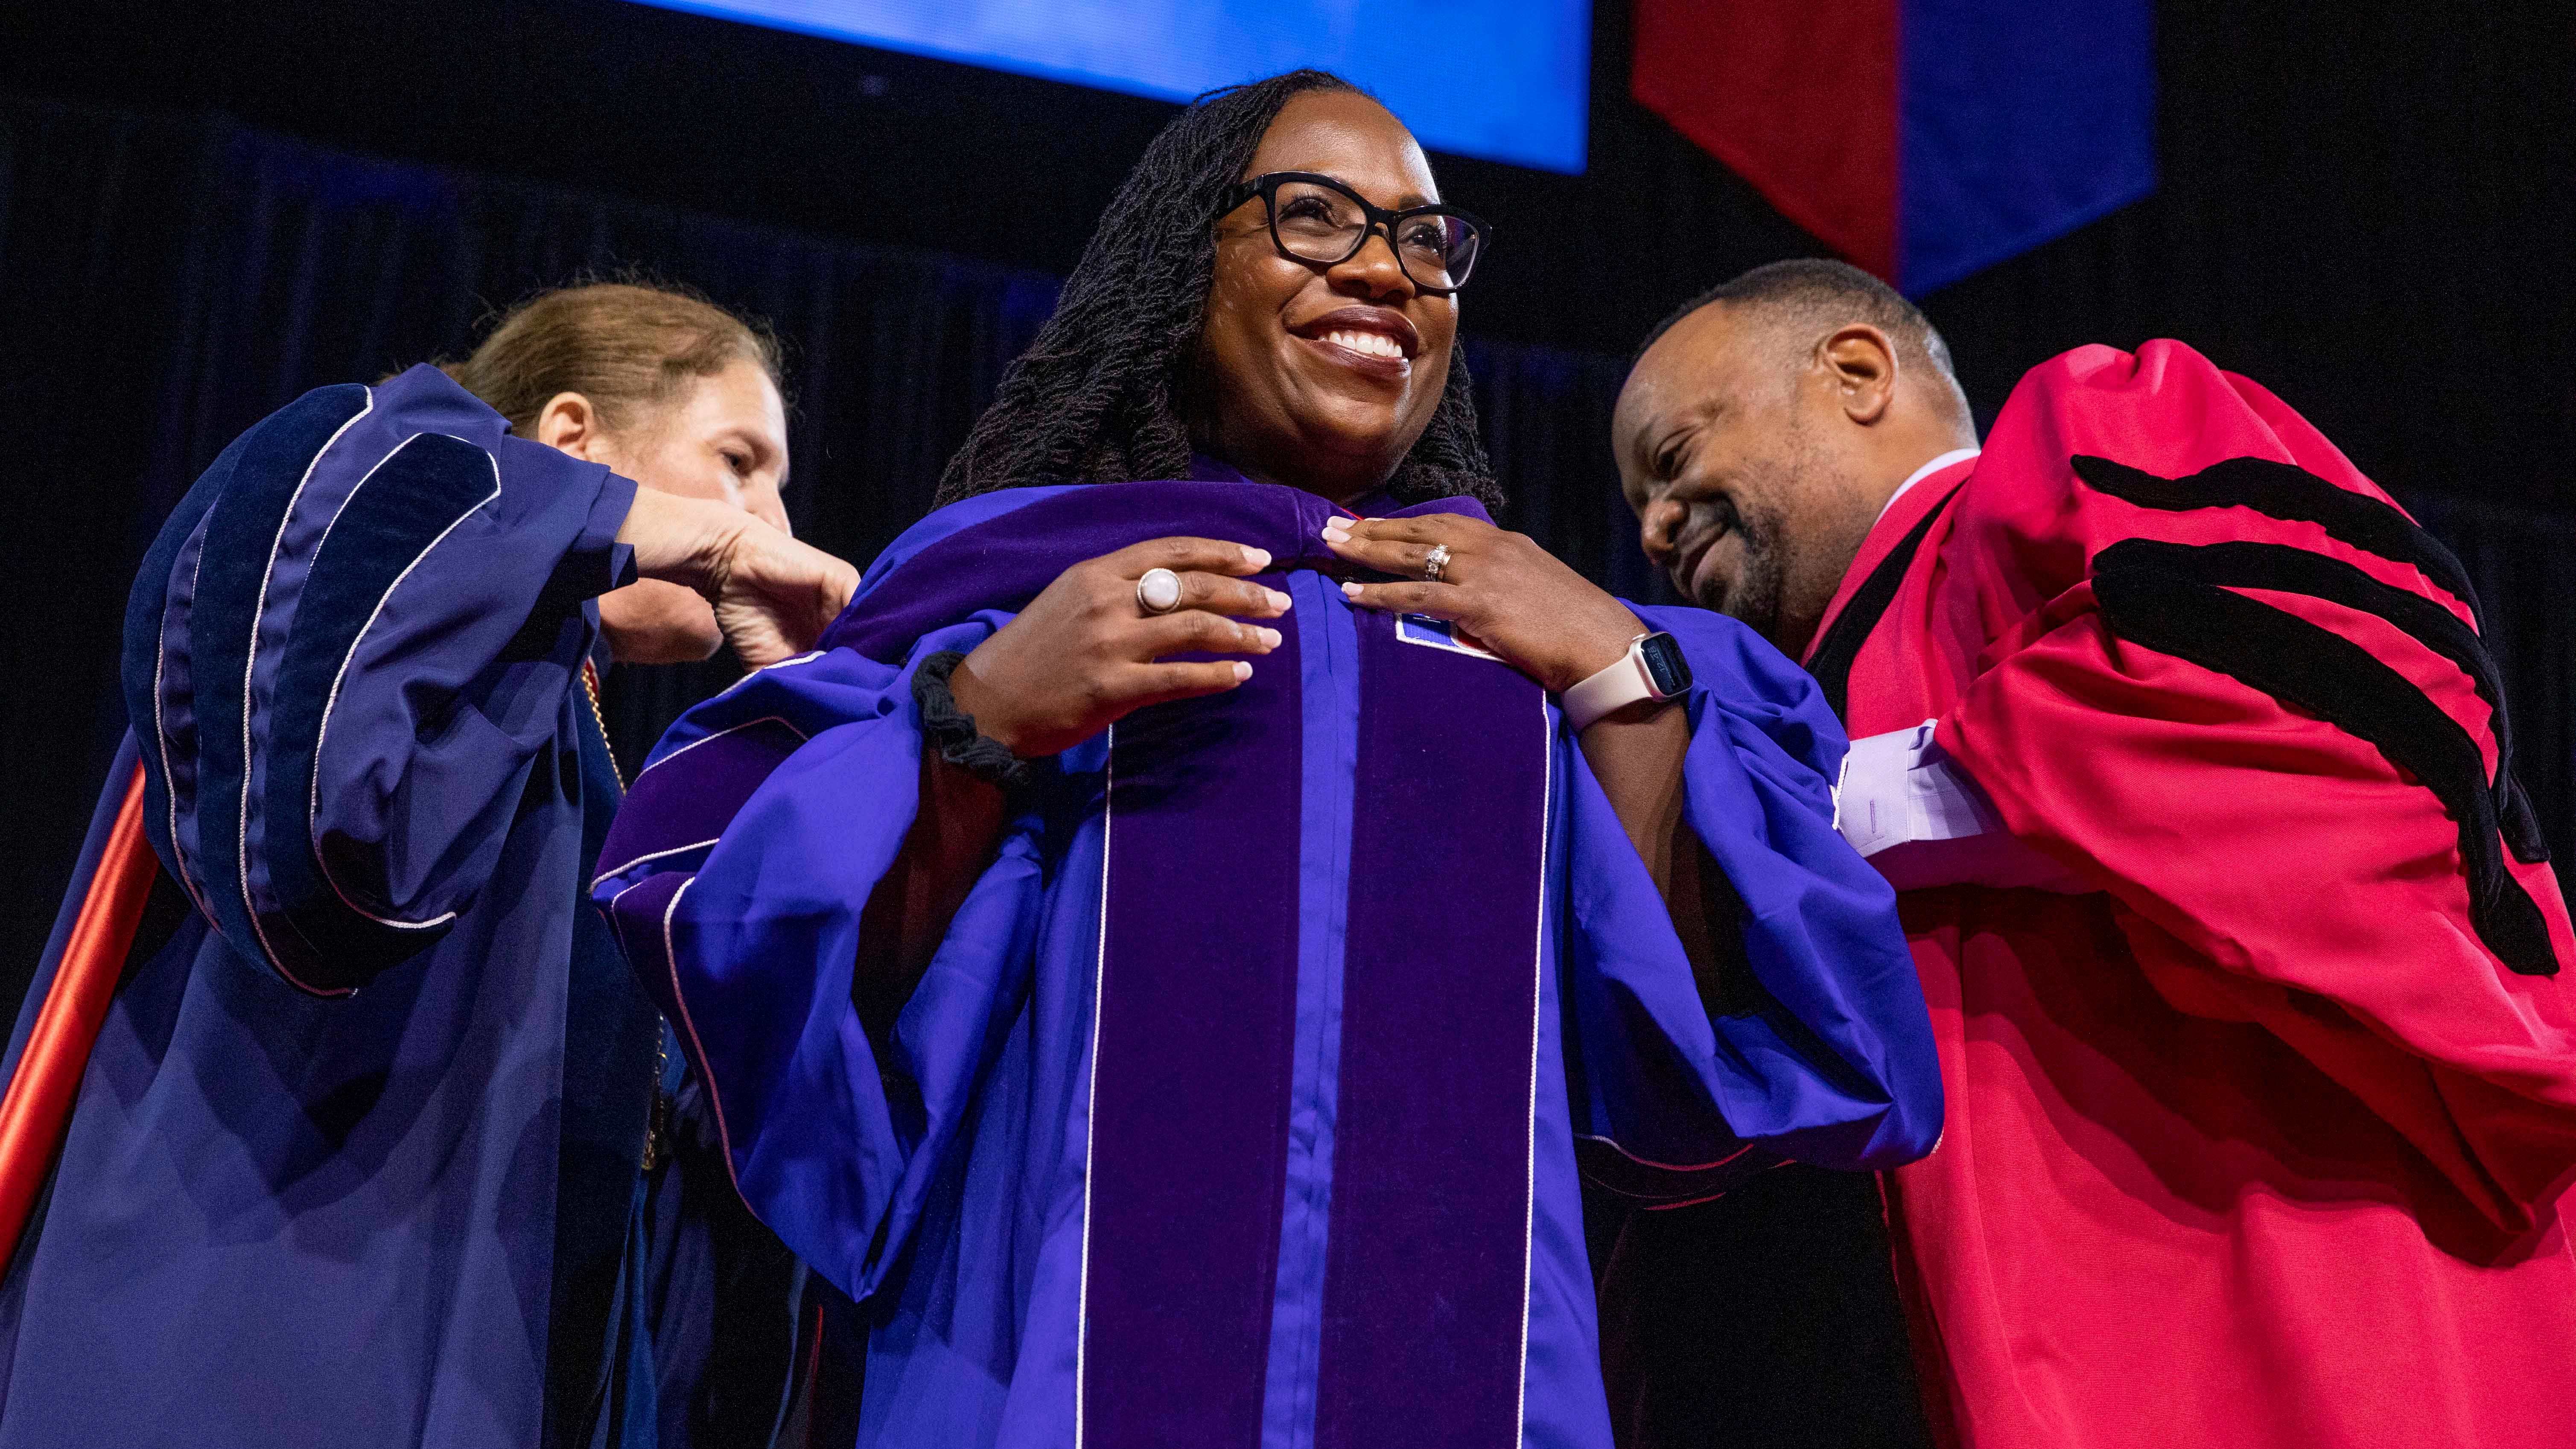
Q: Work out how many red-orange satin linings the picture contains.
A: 1